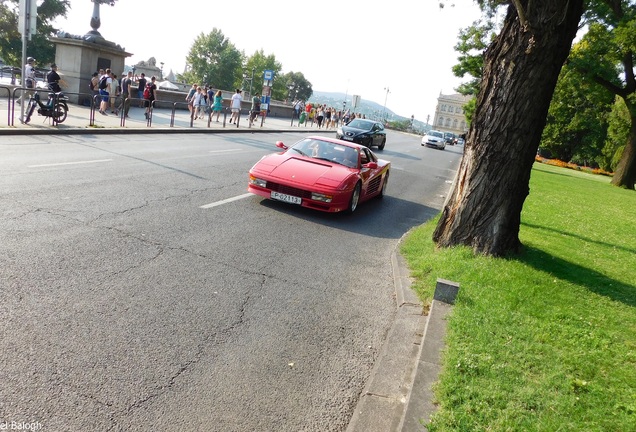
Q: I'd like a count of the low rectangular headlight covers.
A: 2